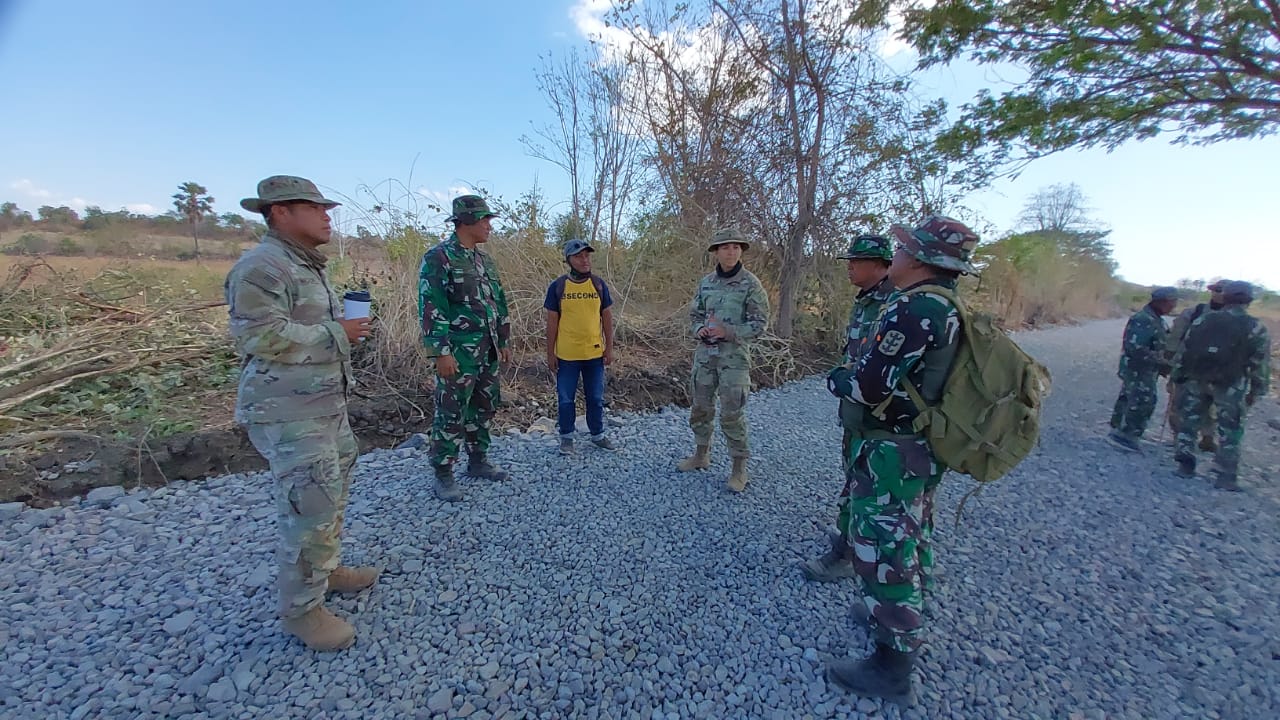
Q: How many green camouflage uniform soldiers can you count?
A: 5